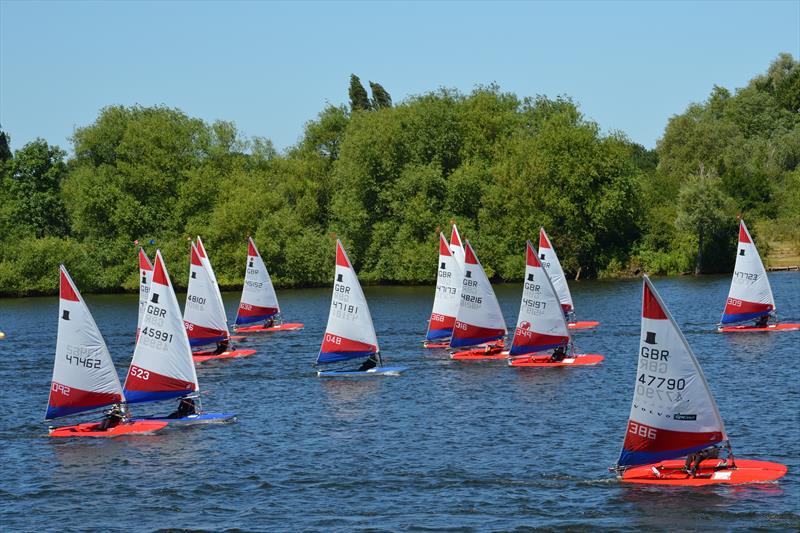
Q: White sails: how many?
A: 14